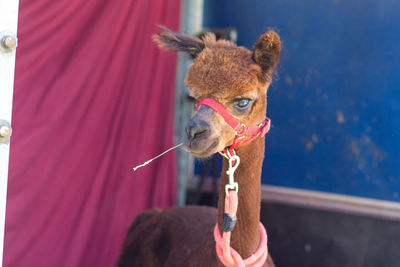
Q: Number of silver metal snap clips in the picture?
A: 1